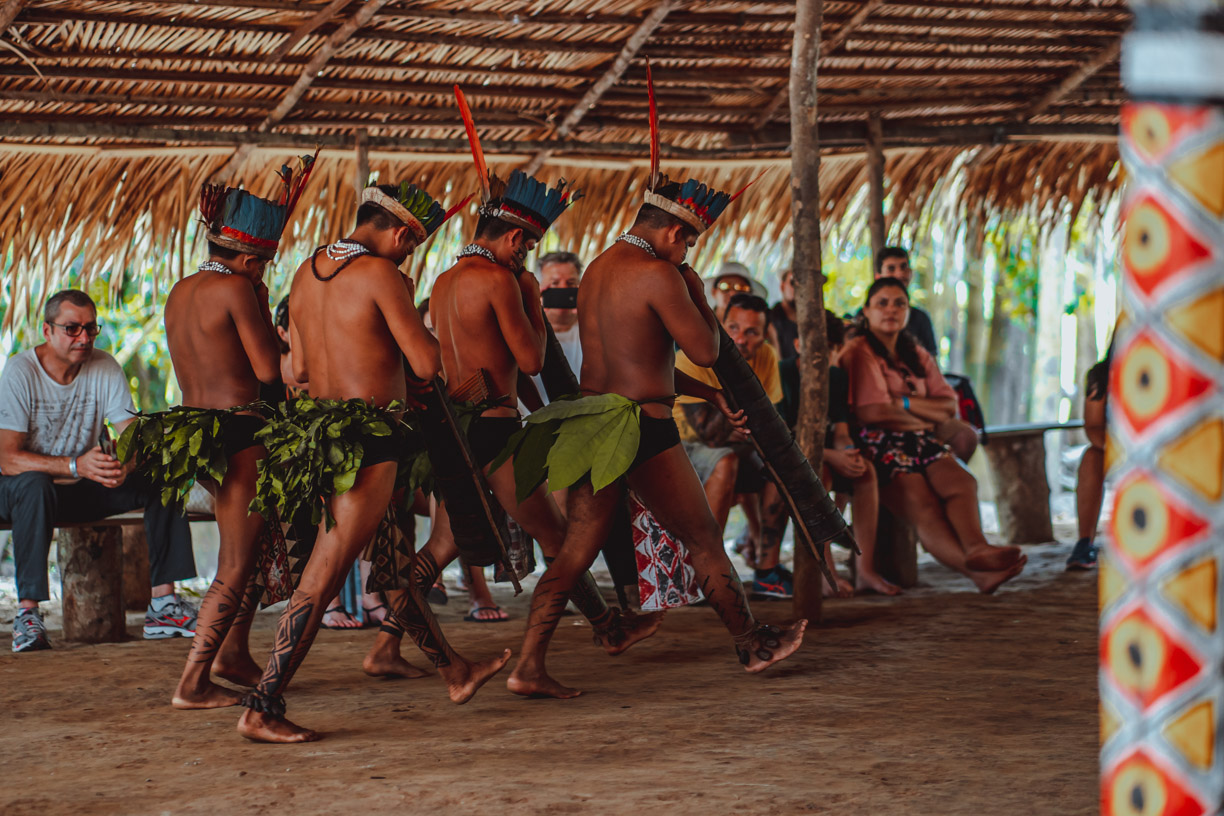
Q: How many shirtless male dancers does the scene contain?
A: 4